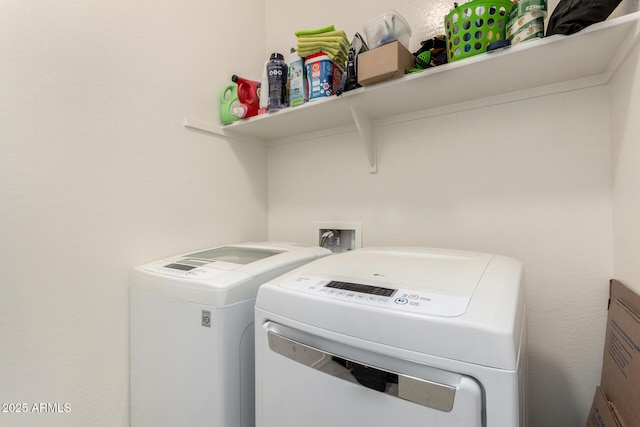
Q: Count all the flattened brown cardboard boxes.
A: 2